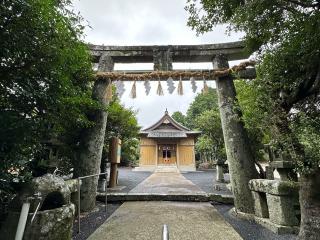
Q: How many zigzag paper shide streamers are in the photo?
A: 4